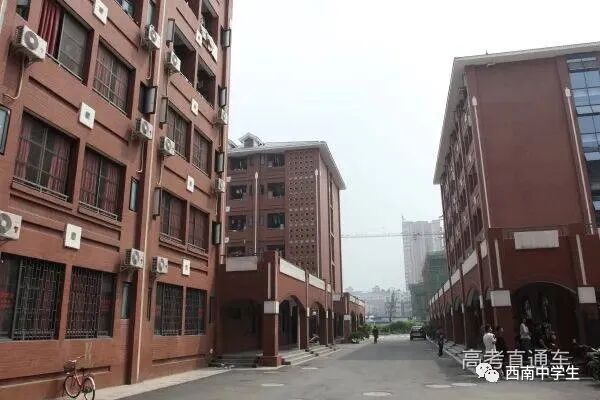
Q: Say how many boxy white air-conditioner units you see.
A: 10